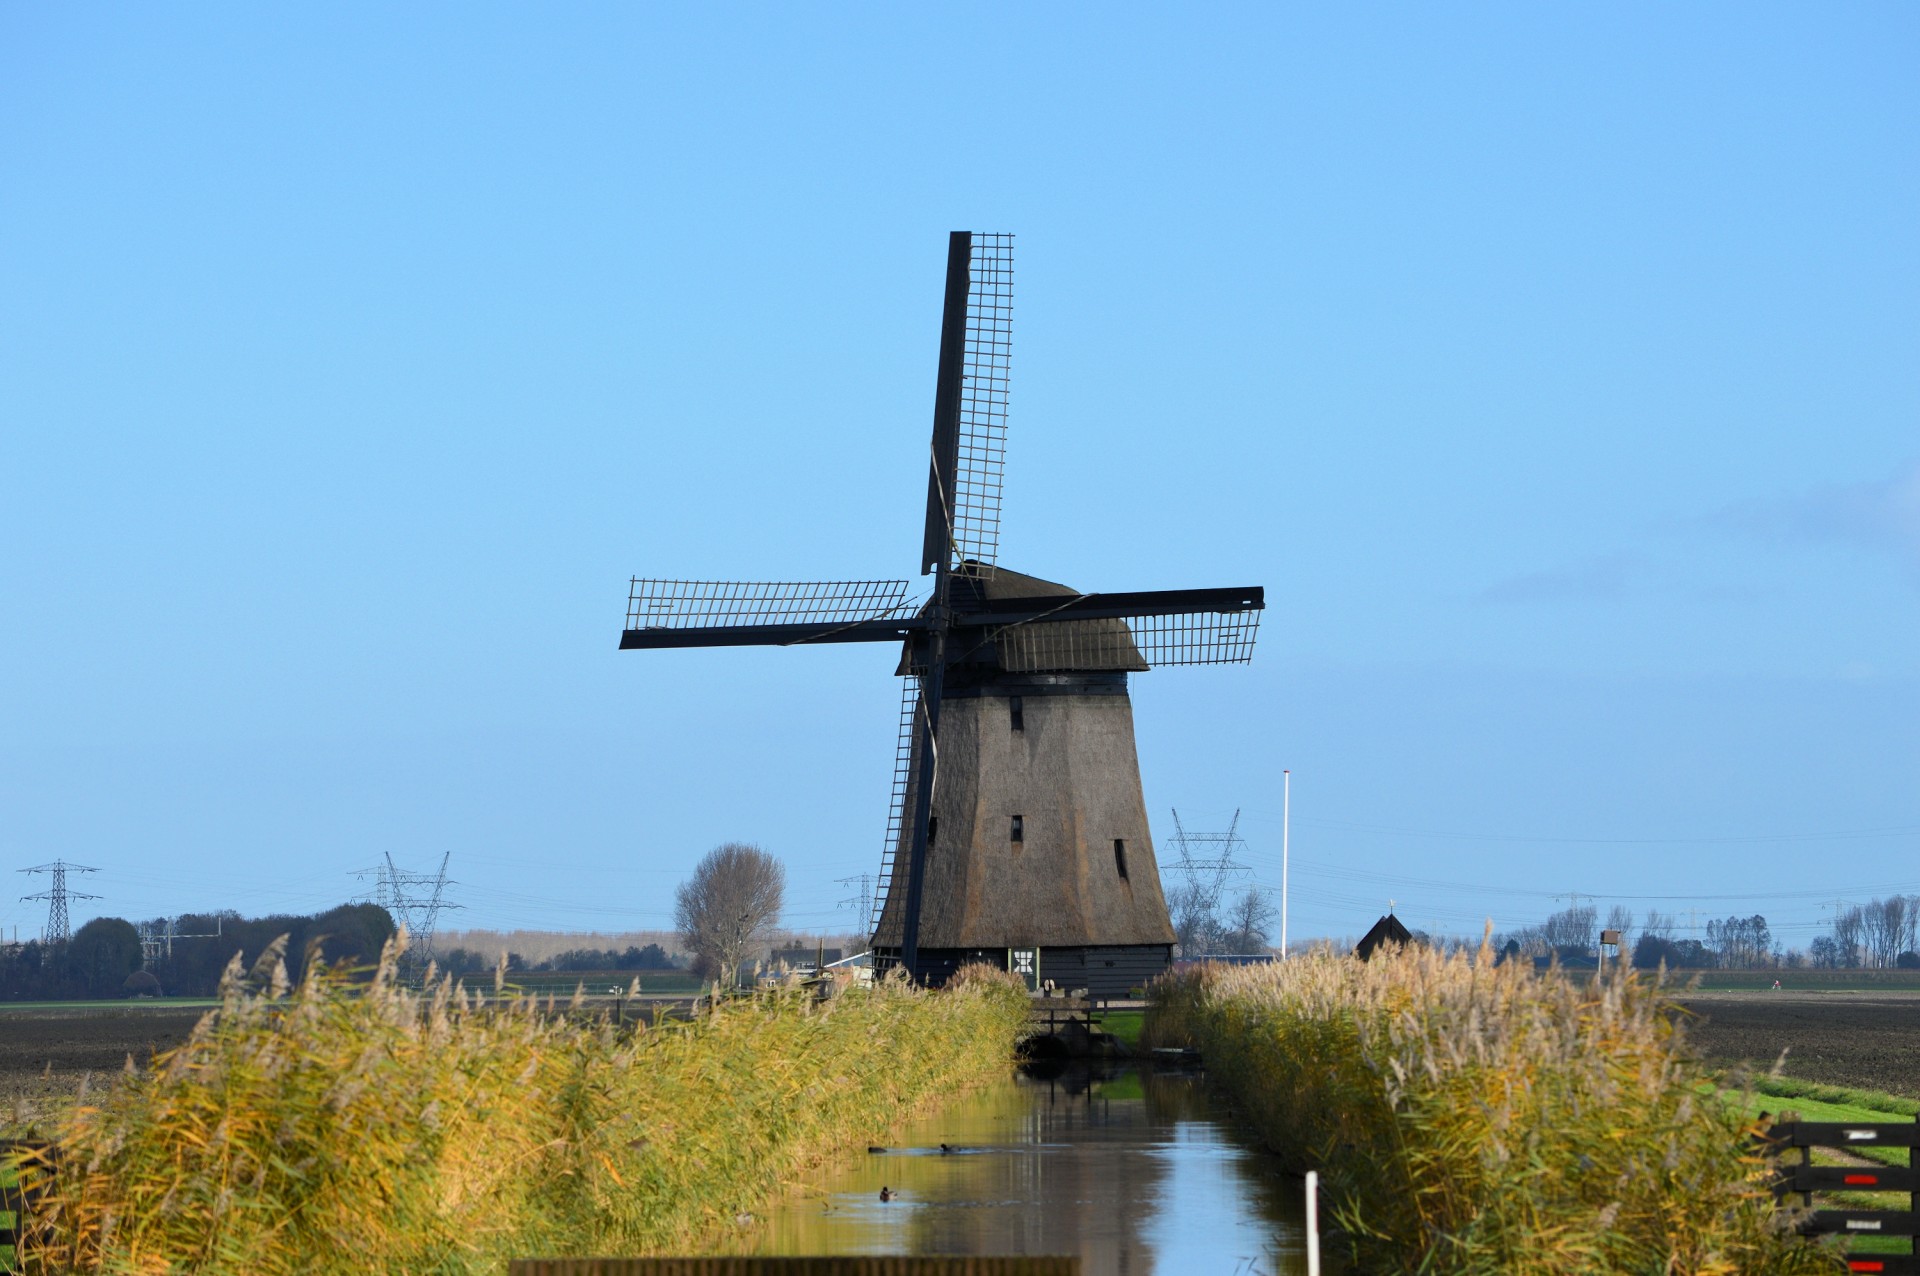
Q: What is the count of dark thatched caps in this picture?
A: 1